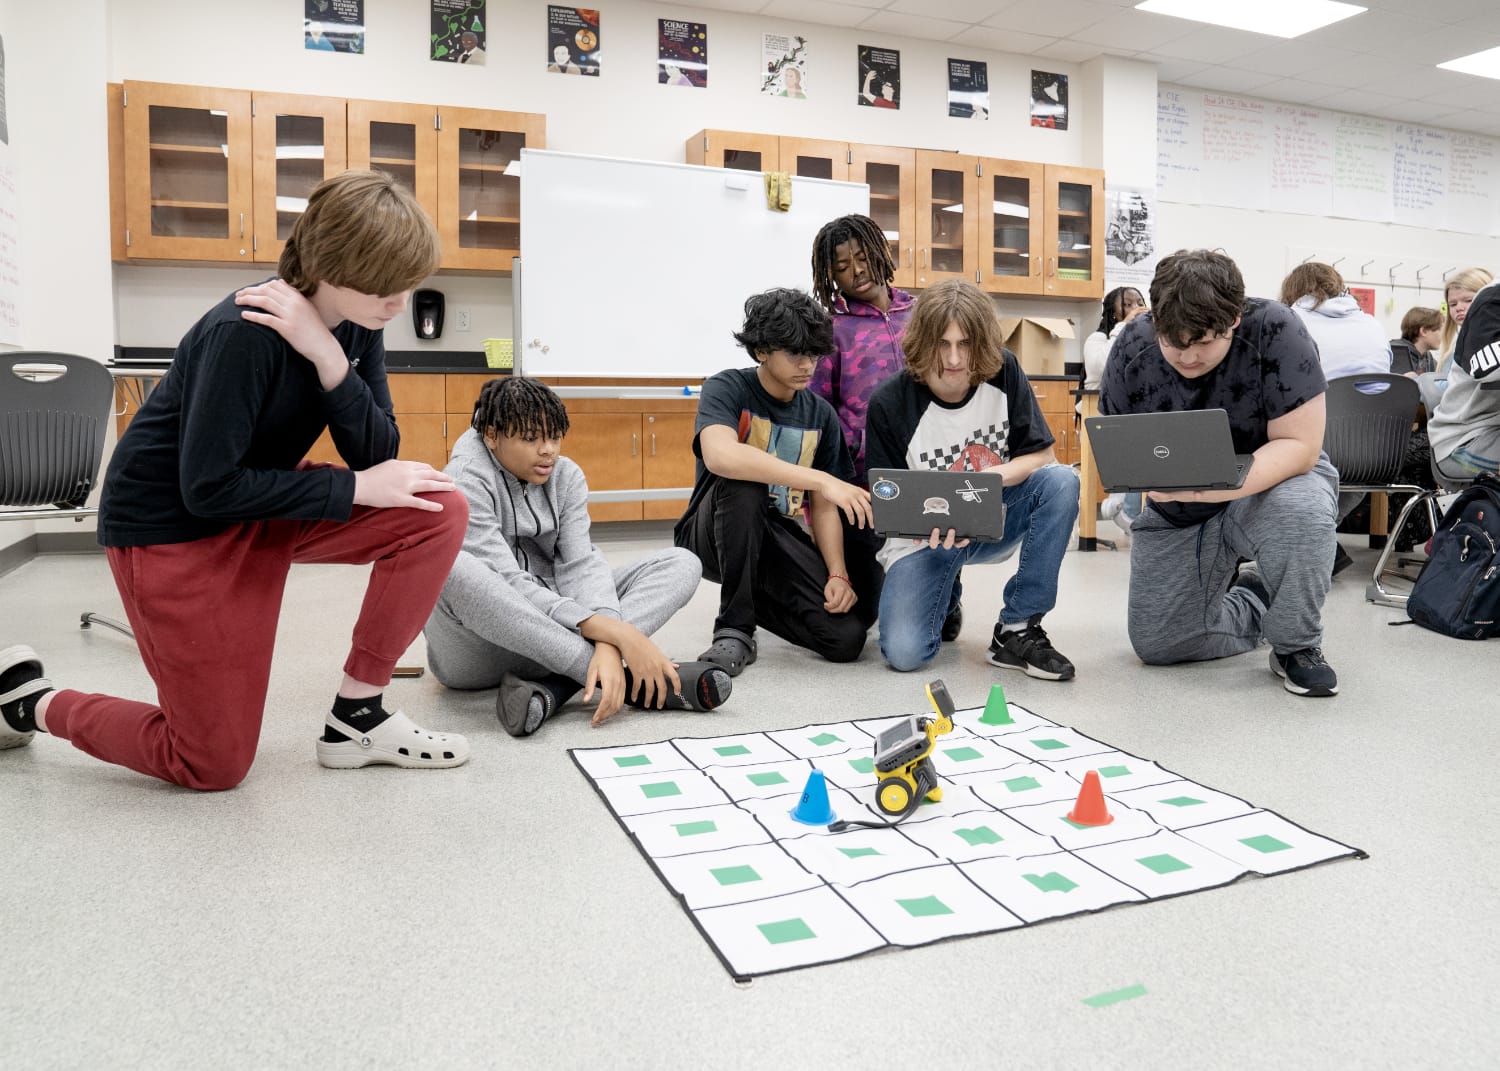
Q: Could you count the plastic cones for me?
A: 3